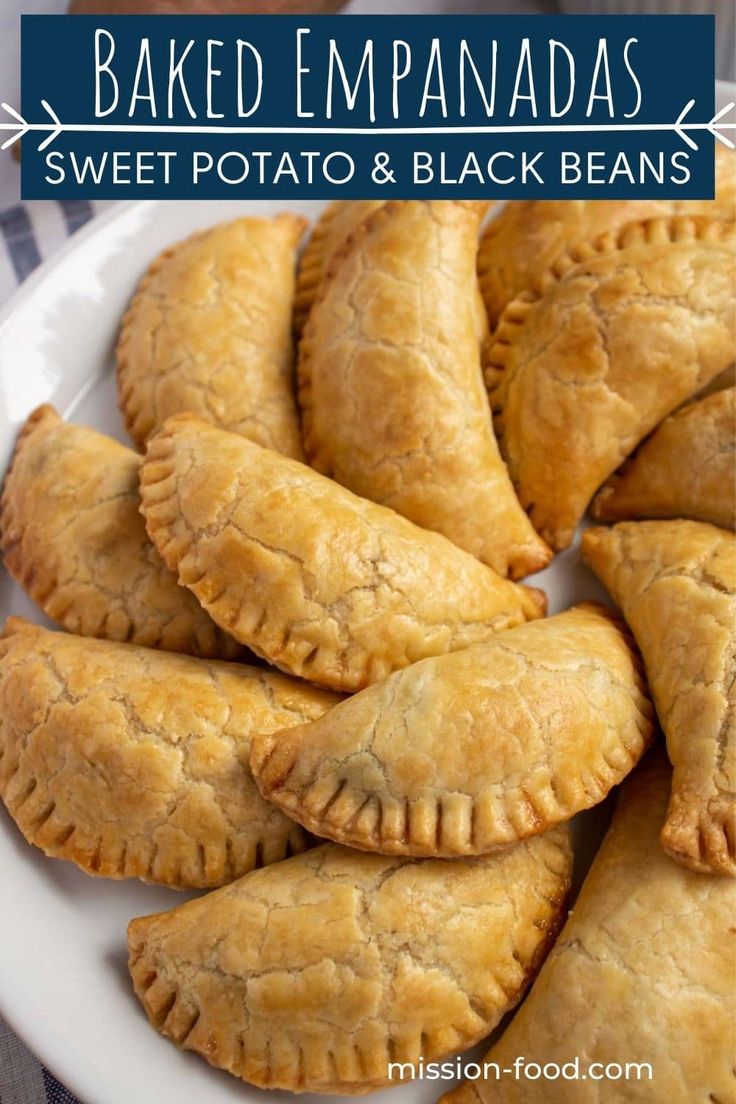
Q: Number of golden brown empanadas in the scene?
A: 13